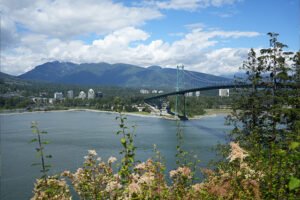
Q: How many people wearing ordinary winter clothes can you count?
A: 0